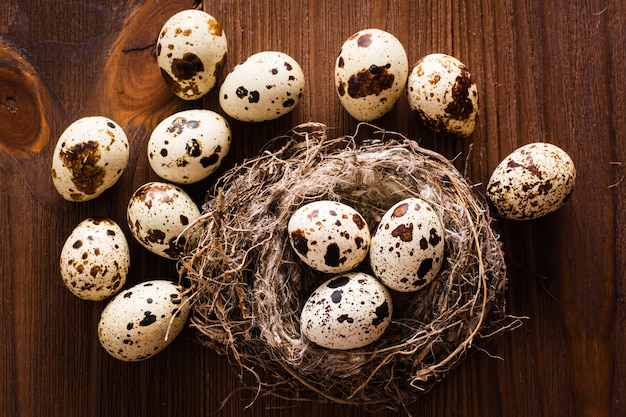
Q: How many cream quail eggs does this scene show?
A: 13